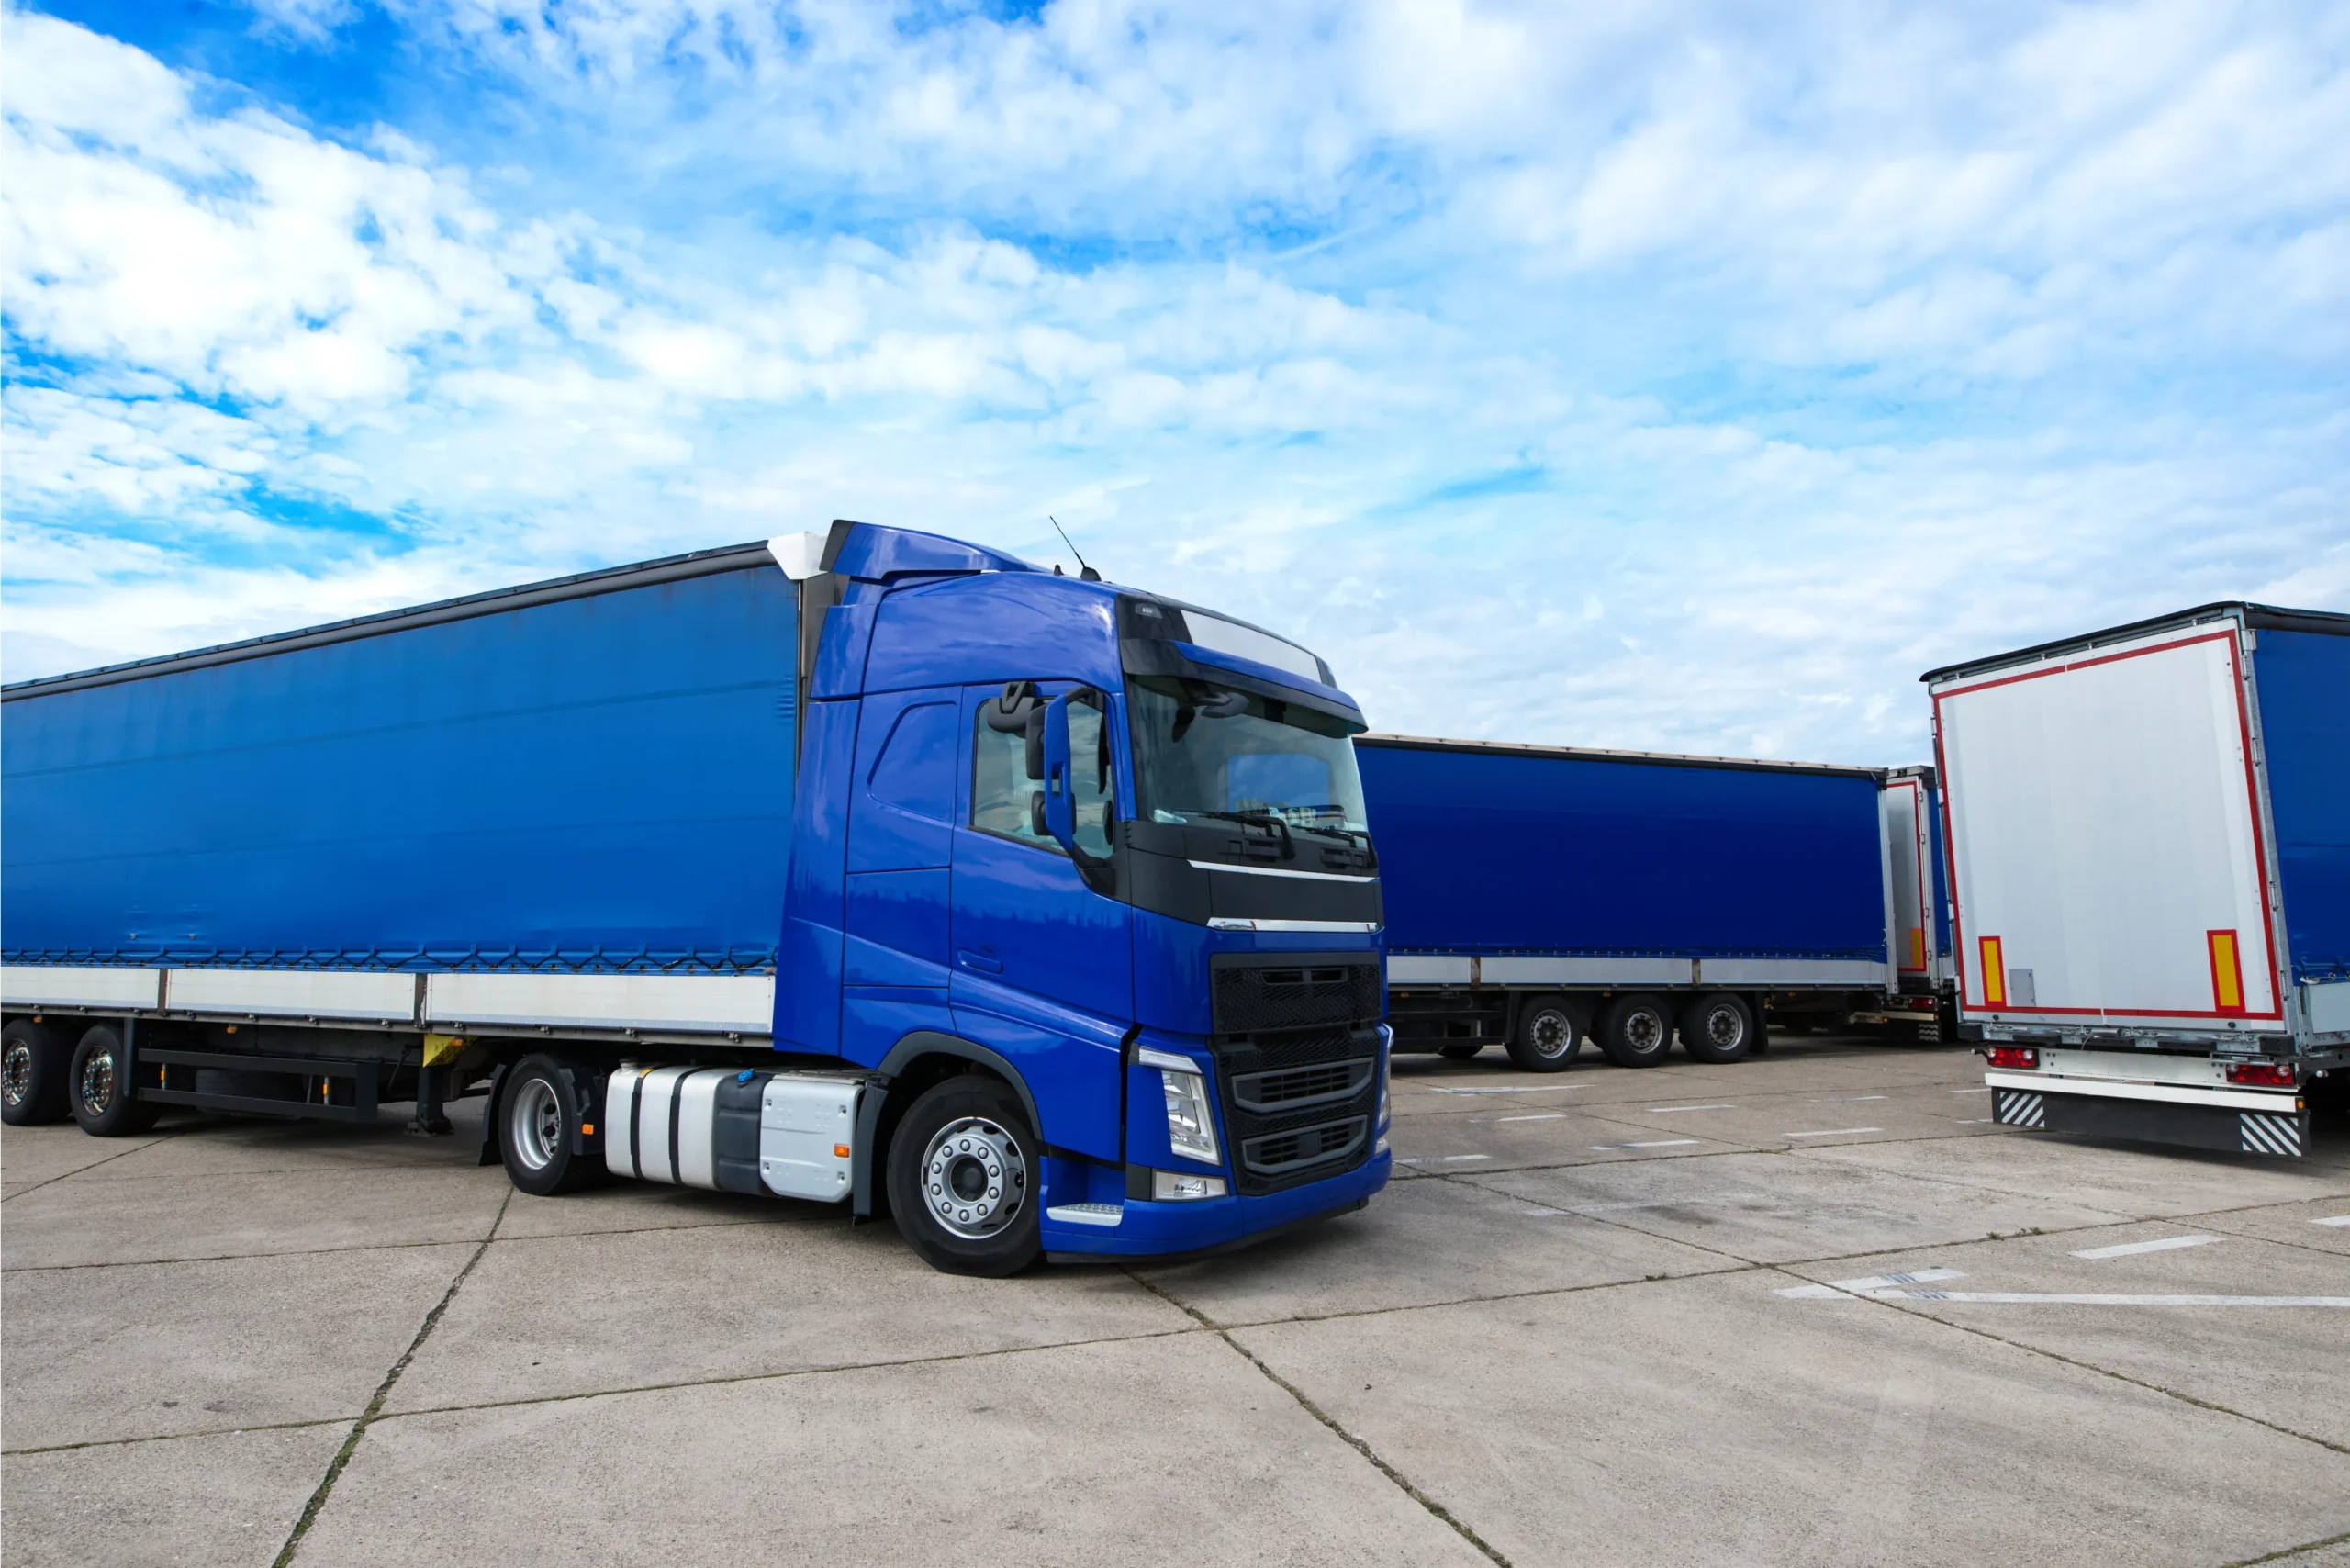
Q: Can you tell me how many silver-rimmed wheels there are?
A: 7